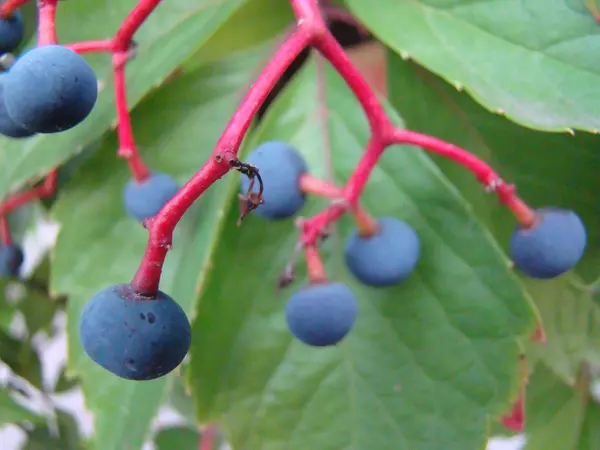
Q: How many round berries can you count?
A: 10